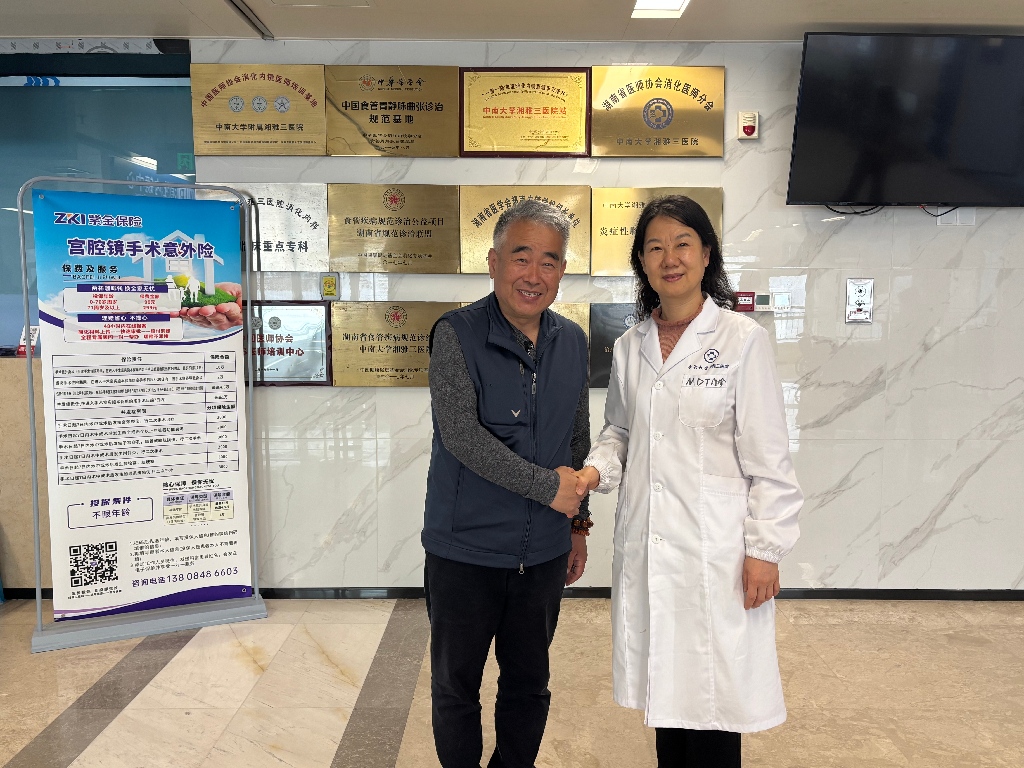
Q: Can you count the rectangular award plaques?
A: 12